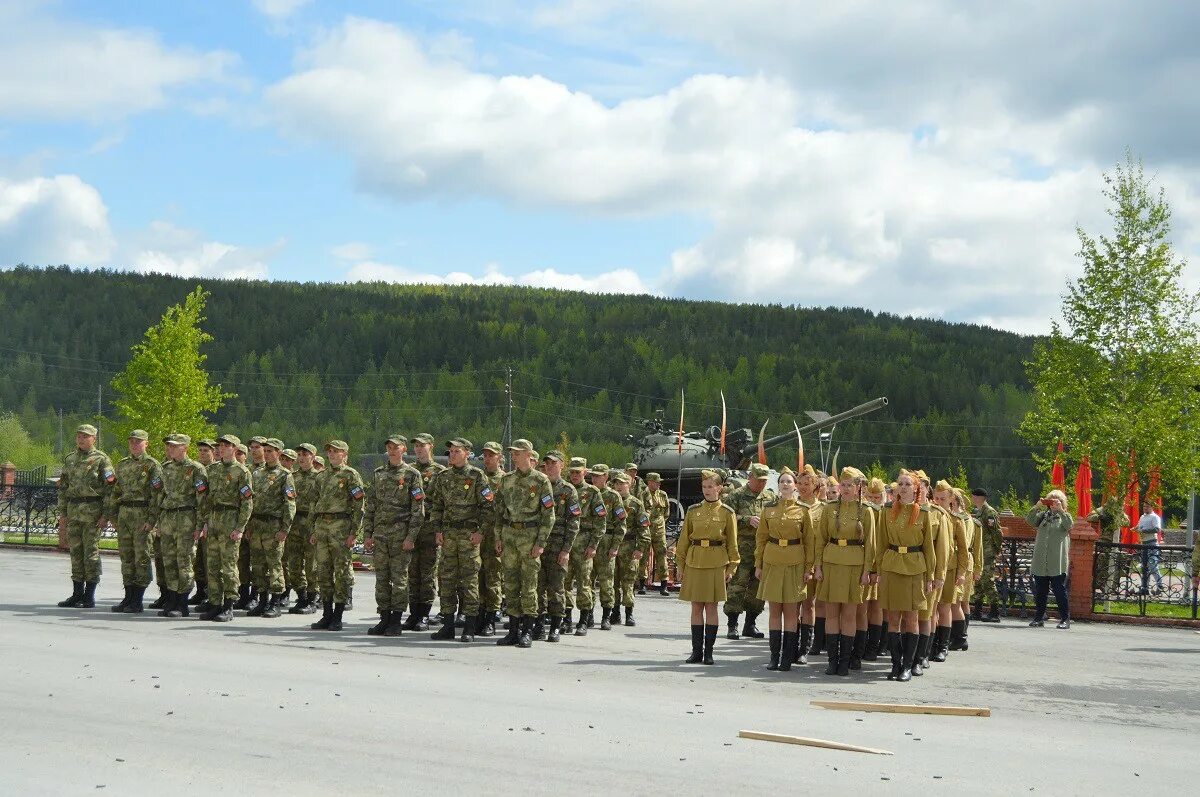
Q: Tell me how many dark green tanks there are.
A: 1